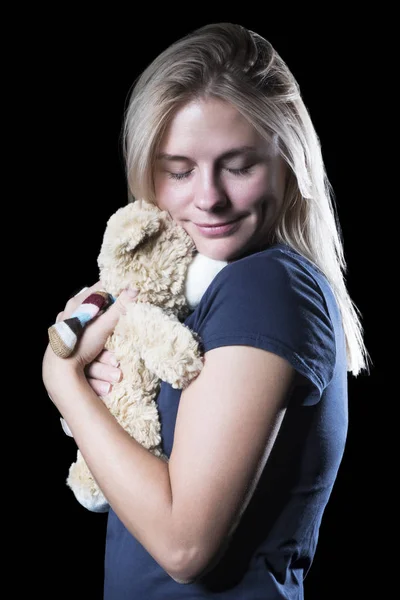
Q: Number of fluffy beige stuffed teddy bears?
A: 1